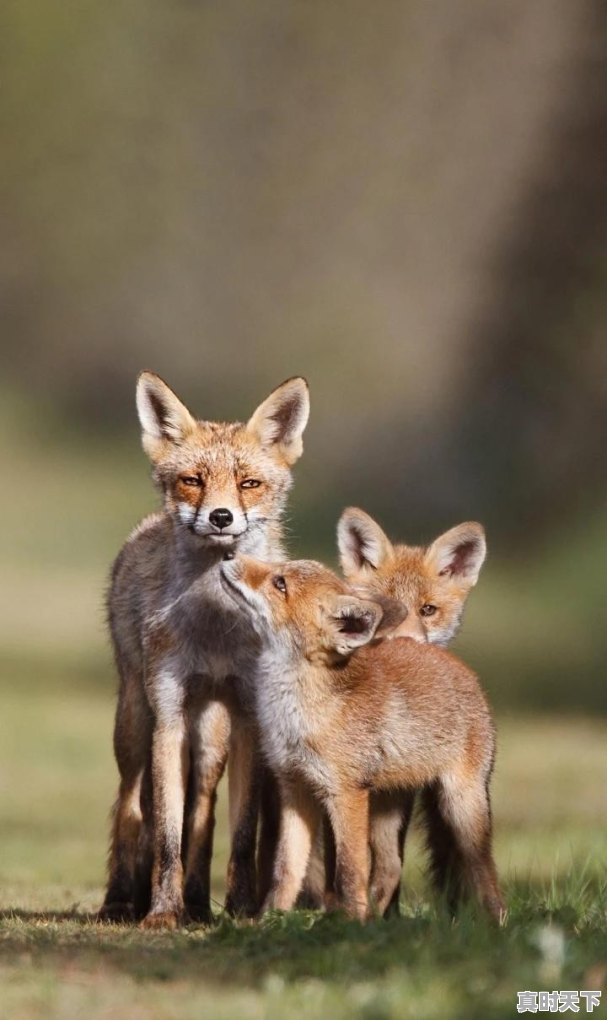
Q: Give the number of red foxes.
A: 3